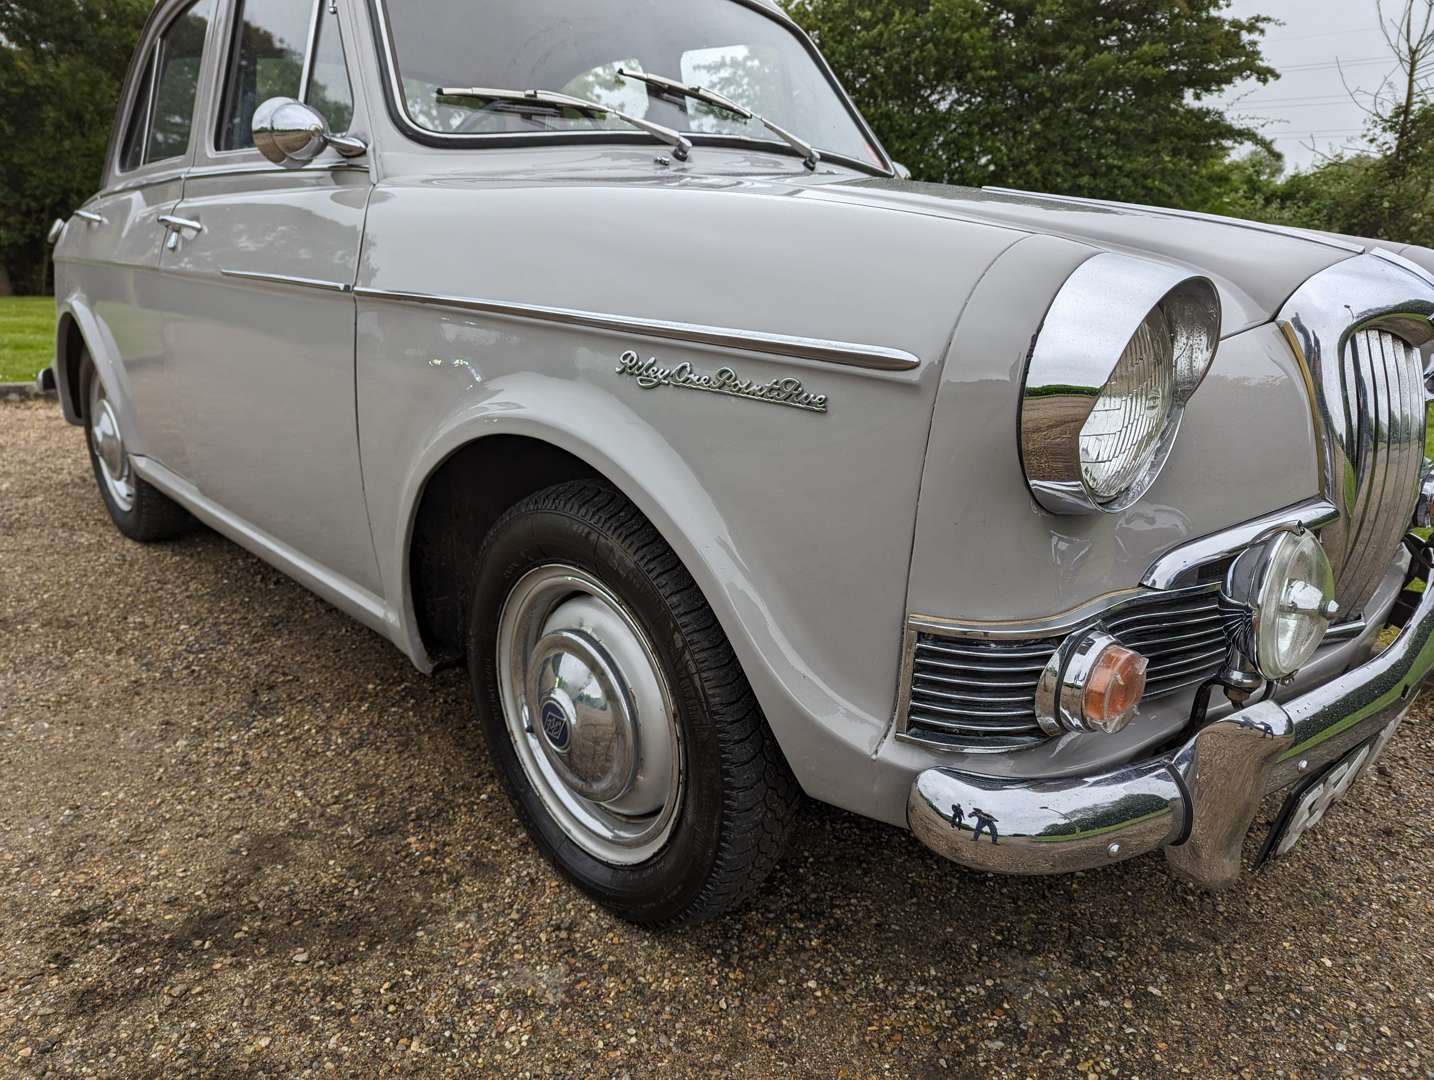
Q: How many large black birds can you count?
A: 0